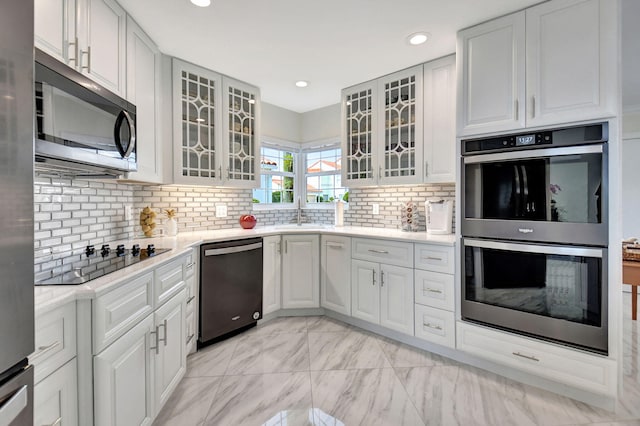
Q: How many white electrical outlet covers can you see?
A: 3